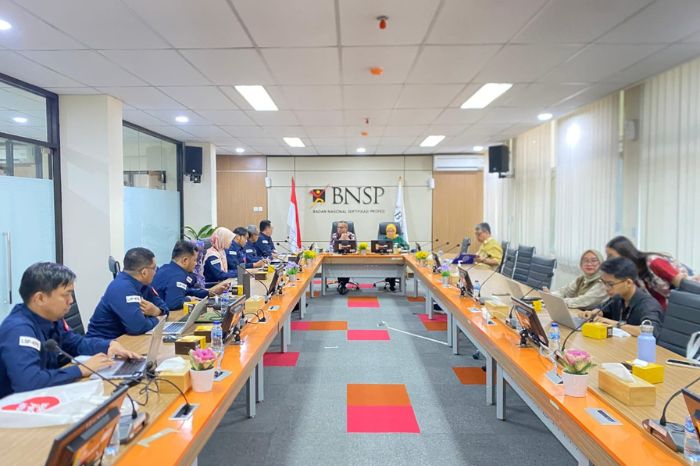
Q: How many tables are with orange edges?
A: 3